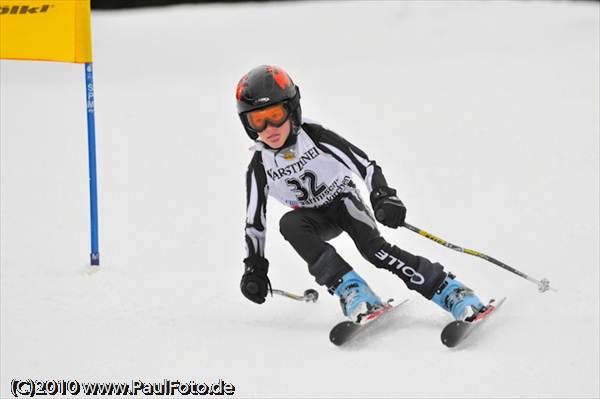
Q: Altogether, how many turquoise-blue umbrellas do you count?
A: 0